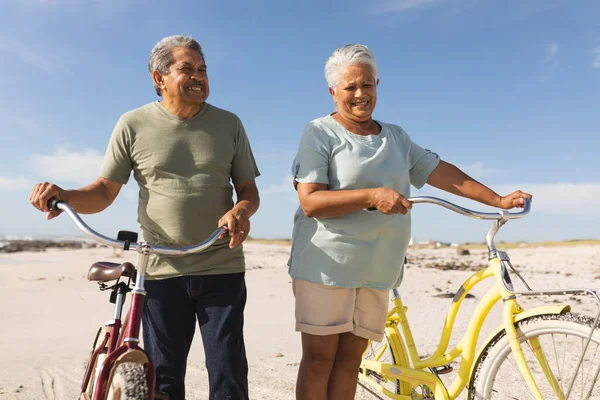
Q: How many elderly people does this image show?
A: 2